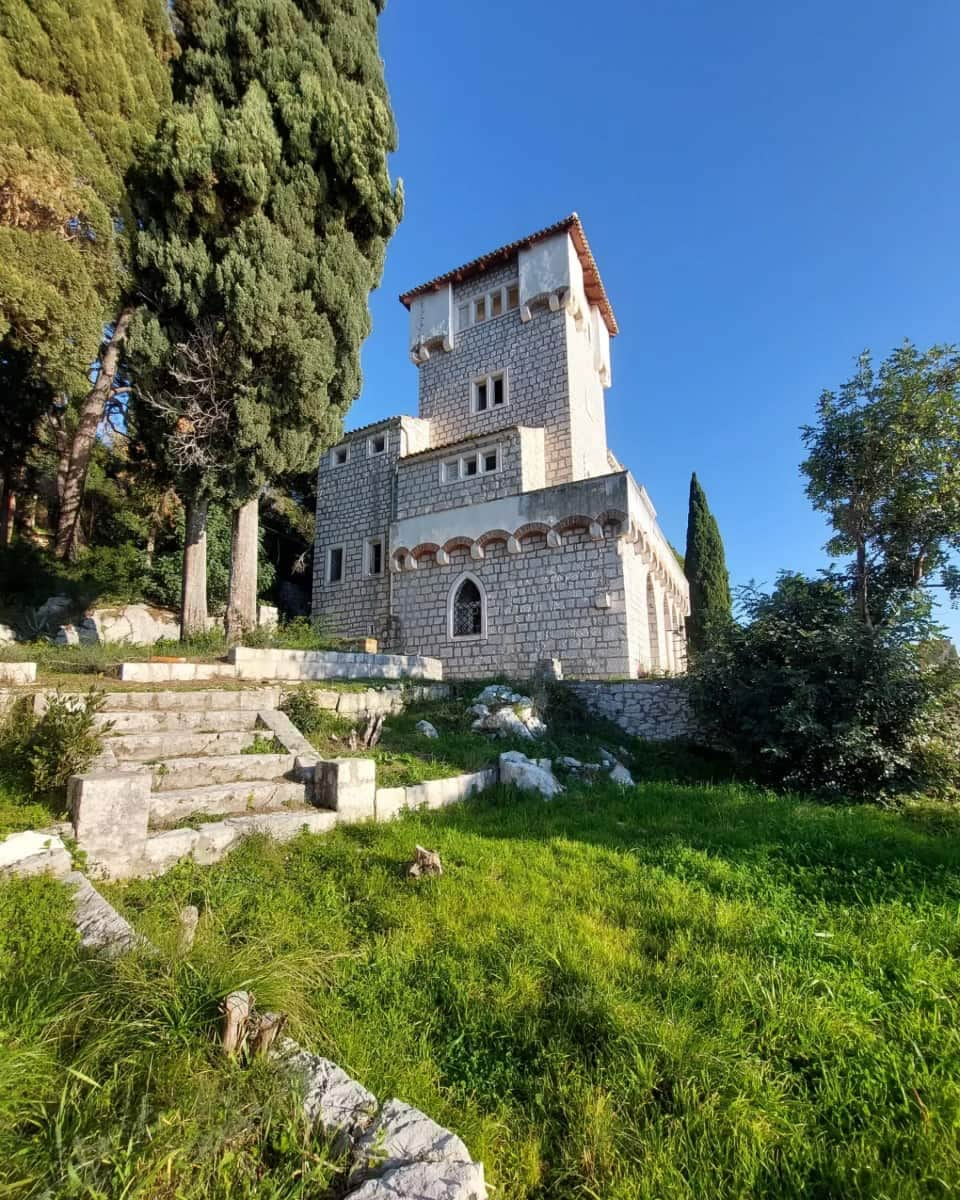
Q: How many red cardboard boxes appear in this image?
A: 0